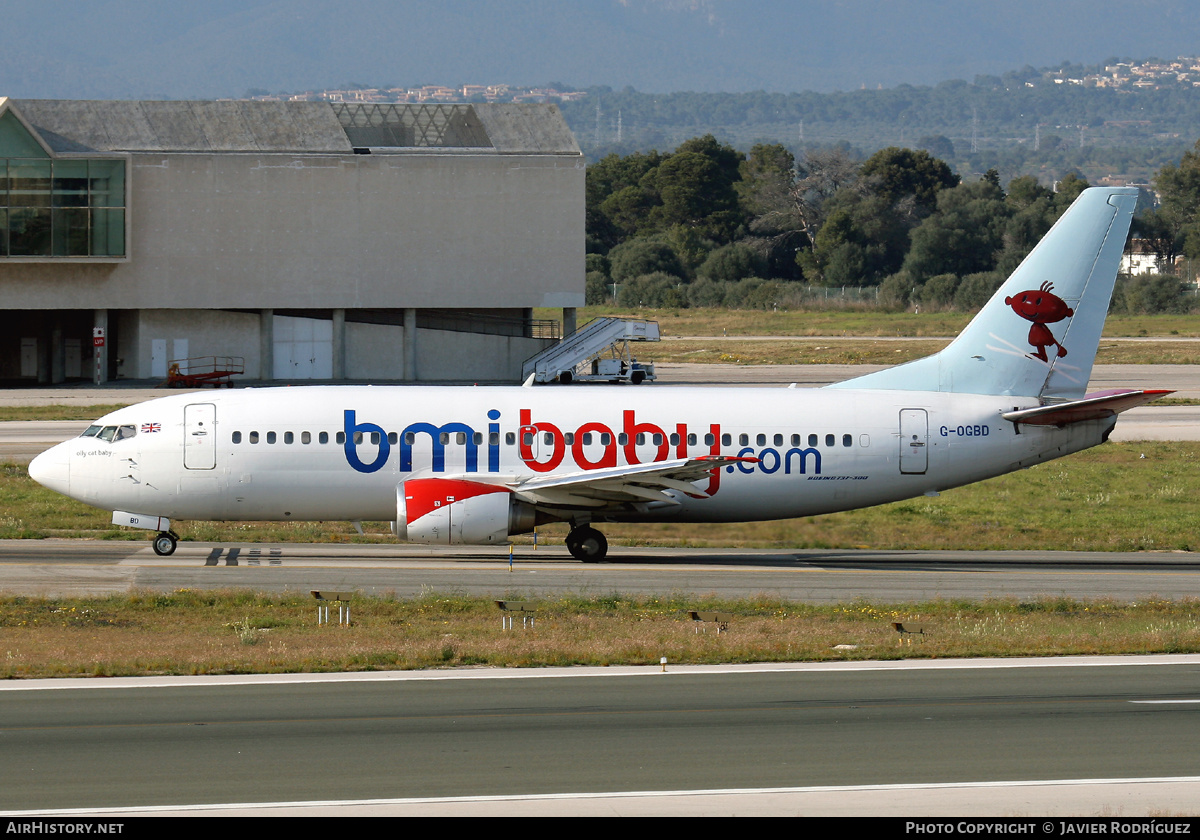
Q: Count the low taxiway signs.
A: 4